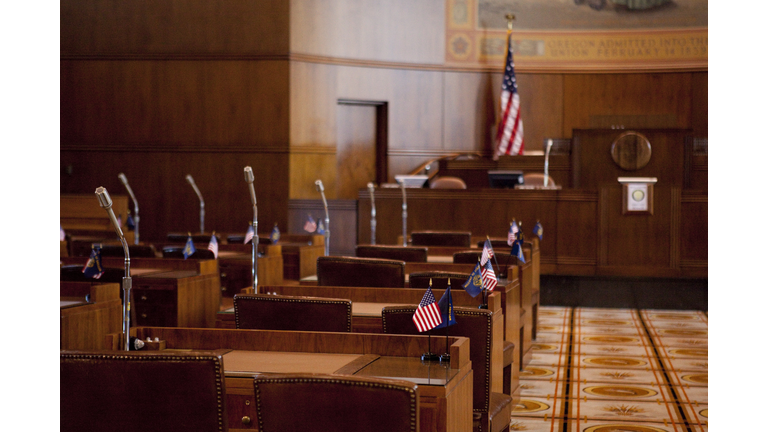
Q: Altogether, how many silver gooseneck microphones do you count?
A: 8